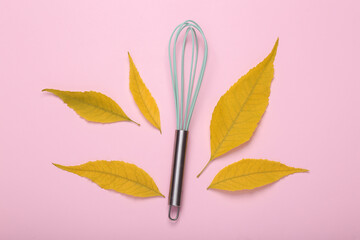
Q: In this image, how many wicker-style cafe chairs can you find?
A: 0